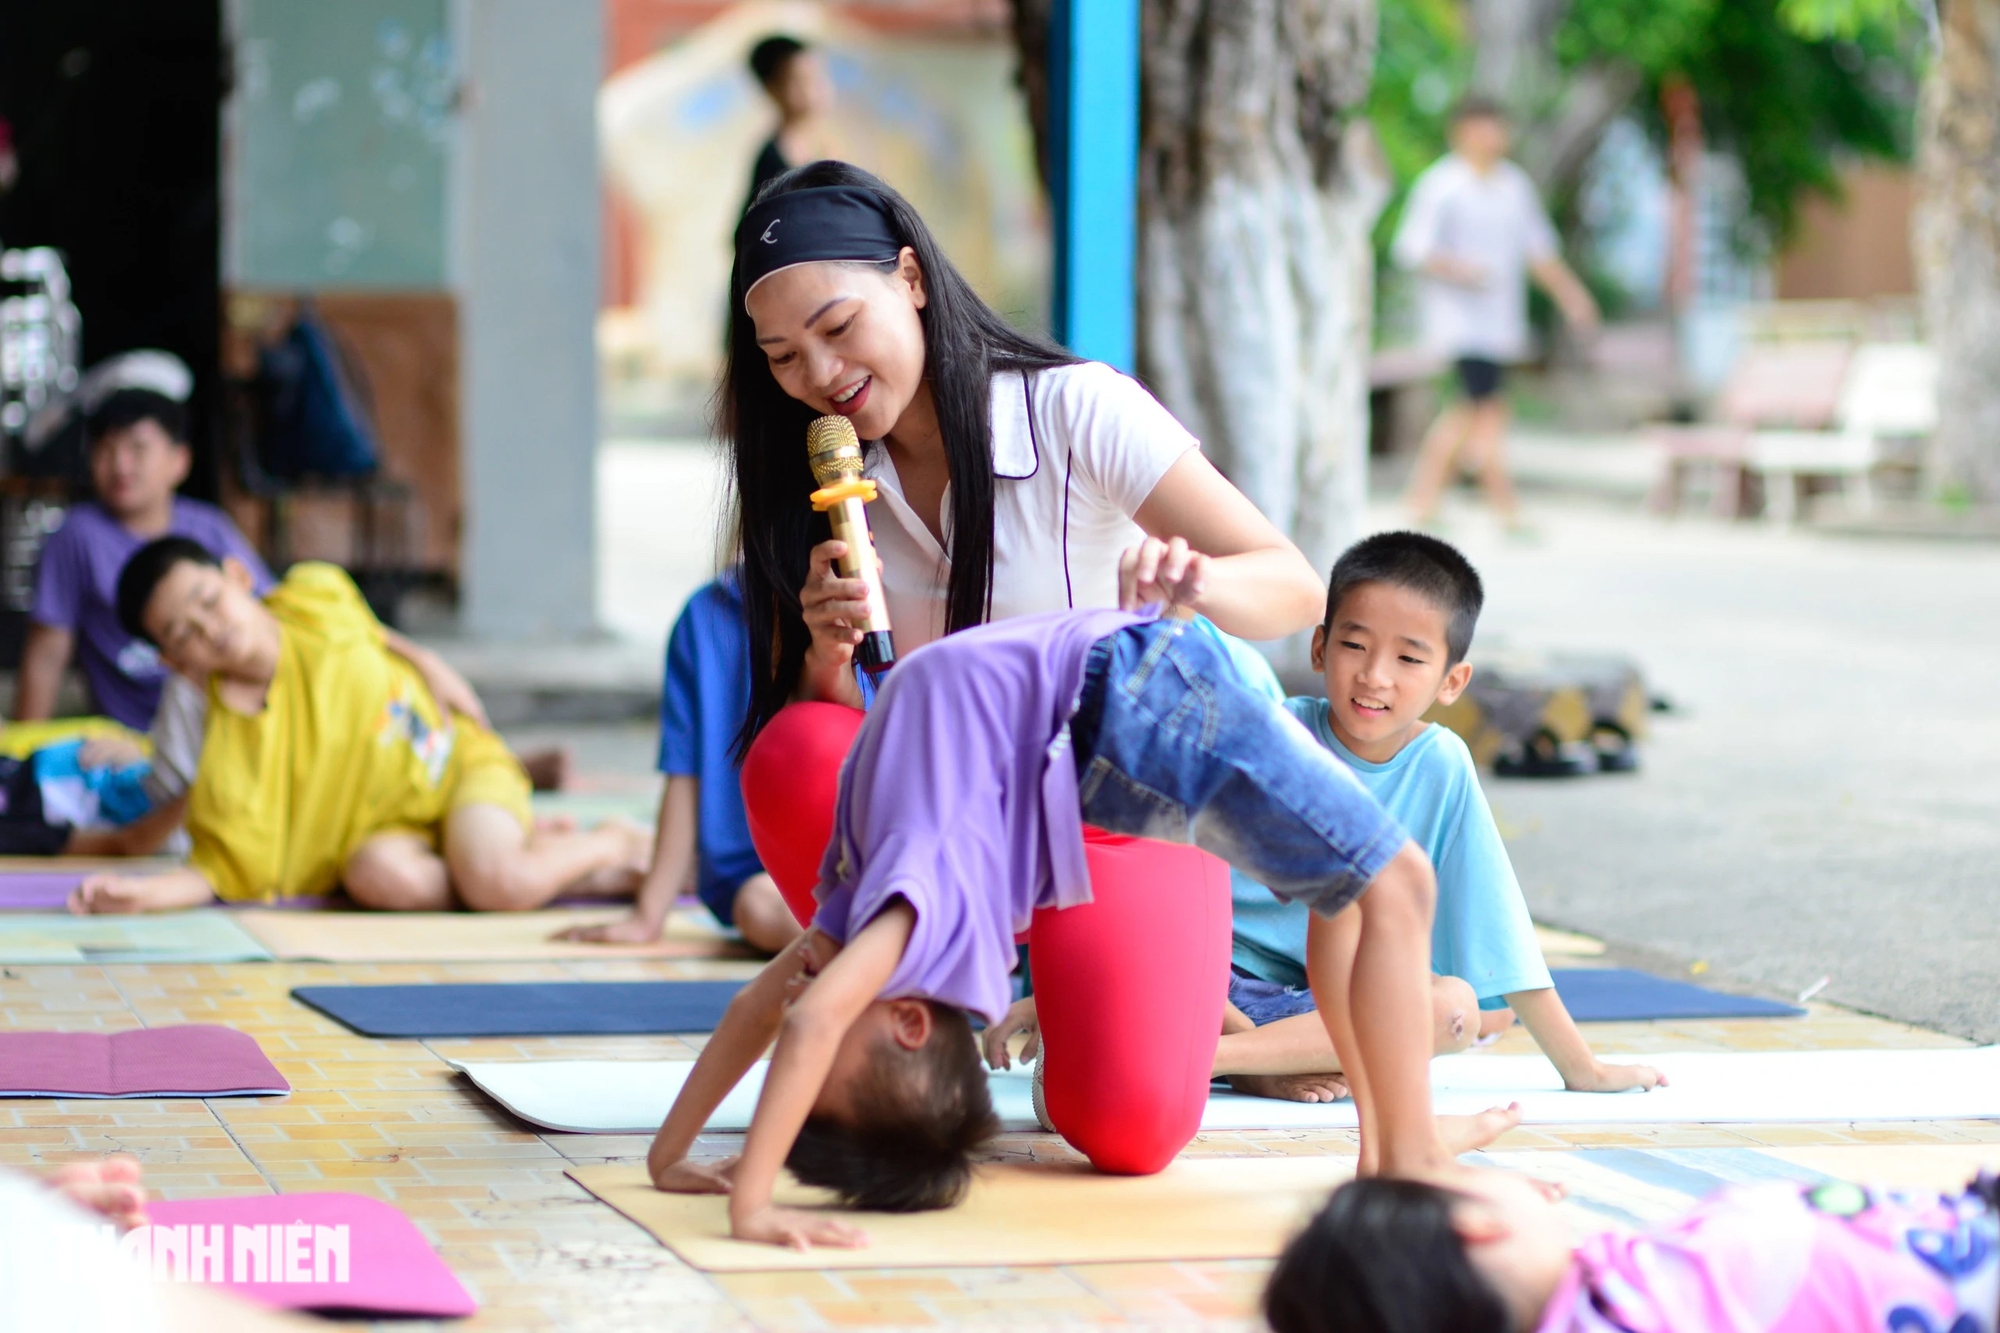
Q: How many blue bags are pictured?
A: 1